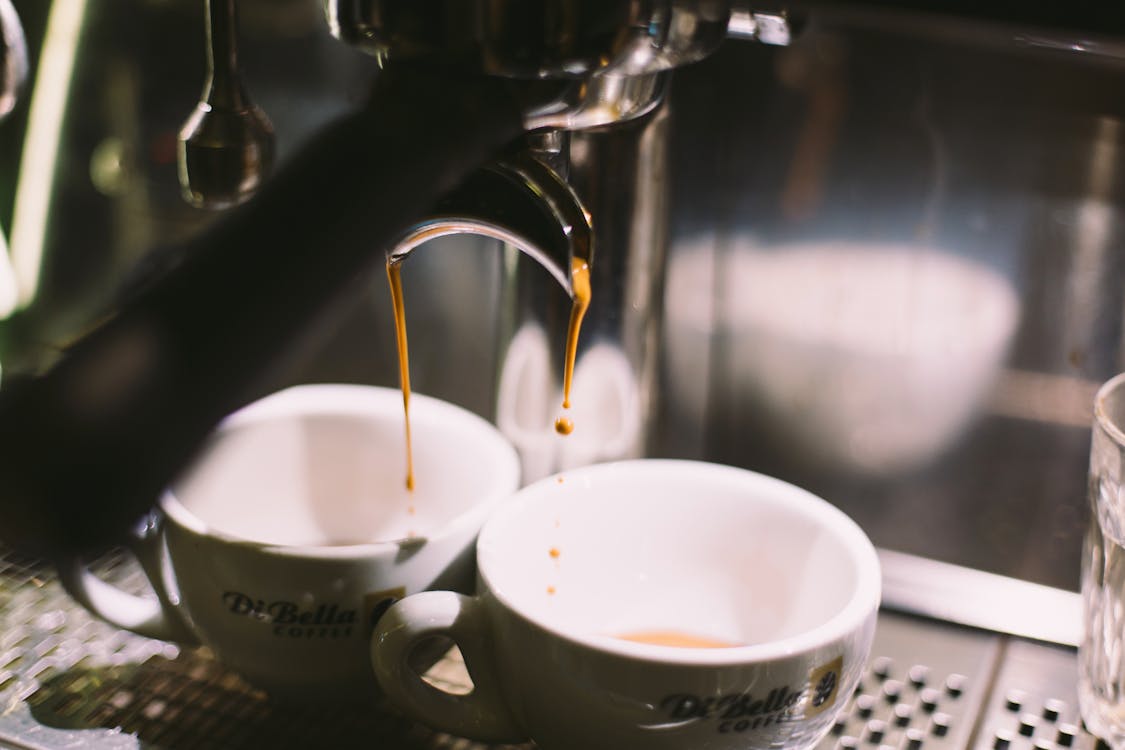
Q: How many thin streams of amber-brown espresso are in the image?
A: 2